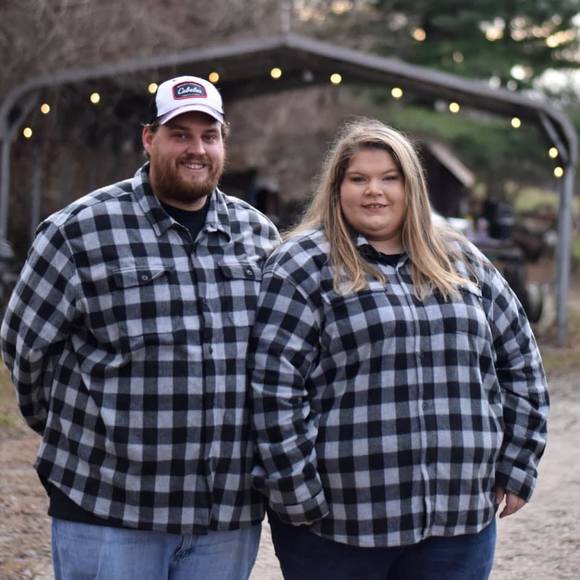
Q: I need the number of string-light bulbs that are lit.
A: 12